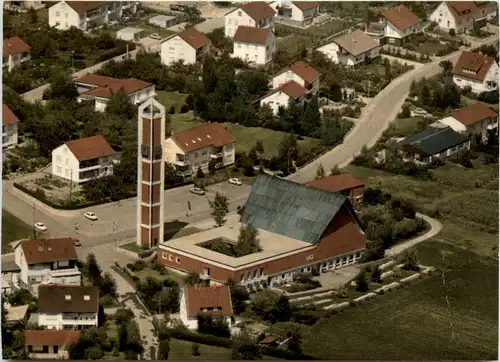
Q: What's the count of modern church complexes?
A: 1